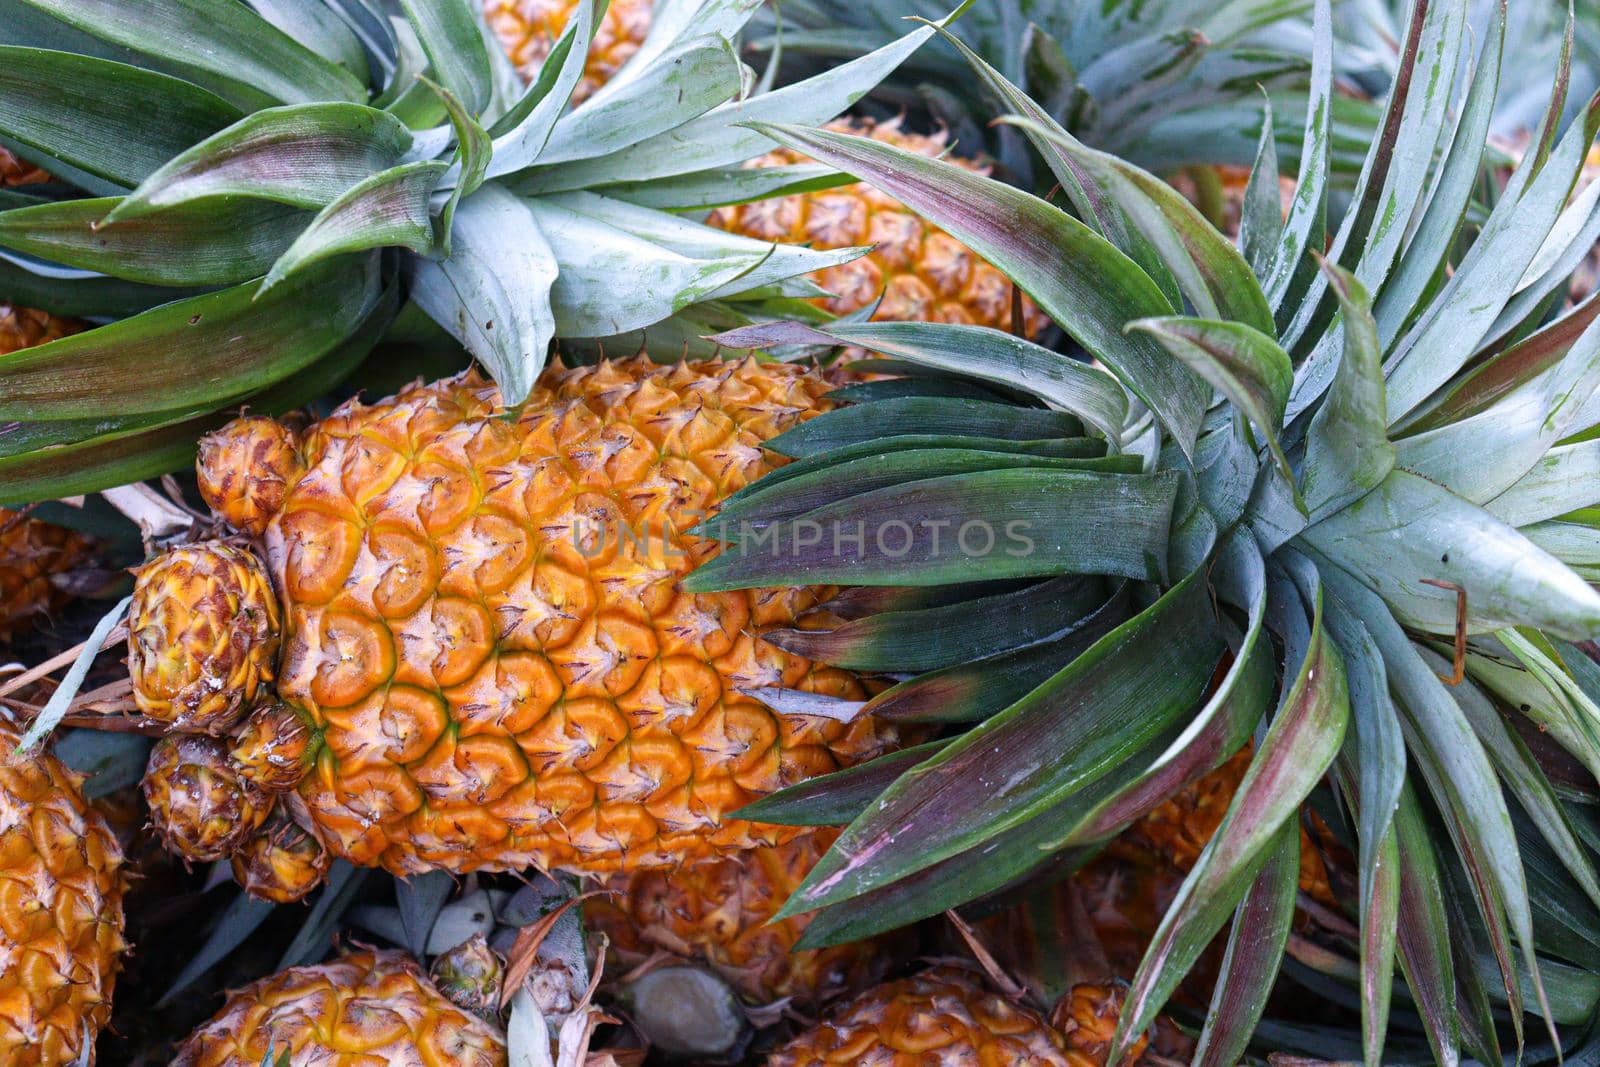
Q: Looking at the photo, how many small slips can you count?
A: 5